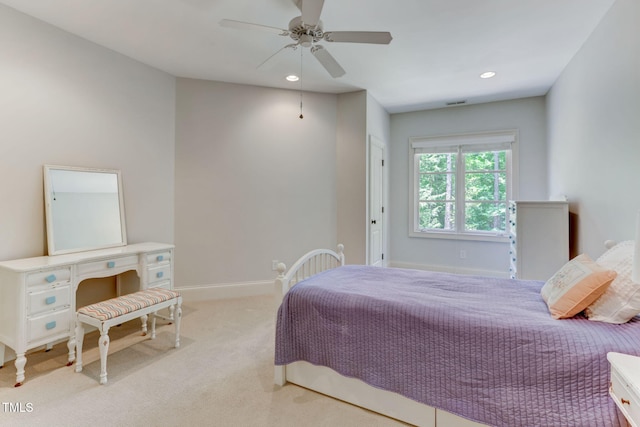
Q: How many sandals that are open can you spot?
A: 0